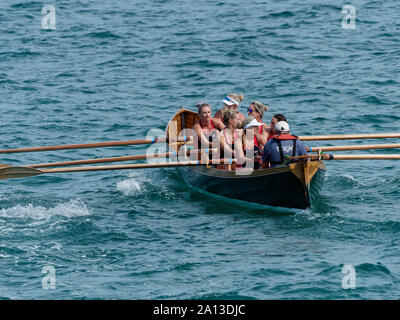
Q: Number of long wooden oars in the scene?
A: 6